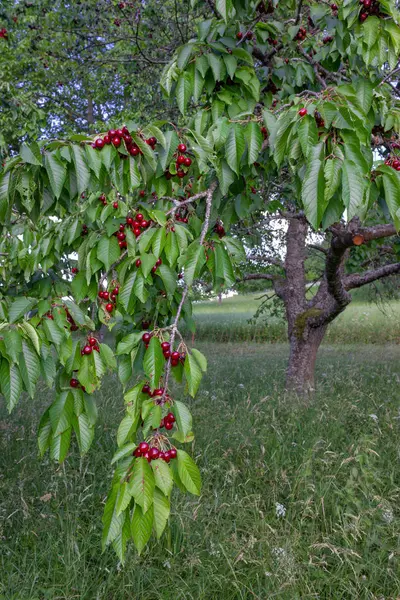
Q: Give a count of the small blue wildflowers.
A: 0